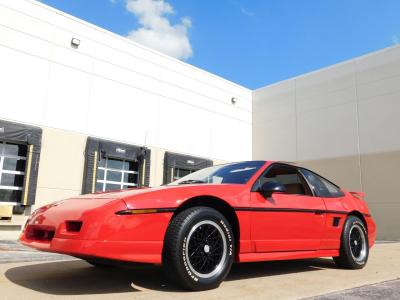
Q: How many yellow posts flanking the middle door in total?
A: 2